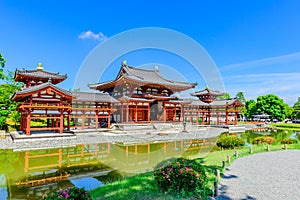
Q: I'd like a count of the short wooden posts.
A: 8